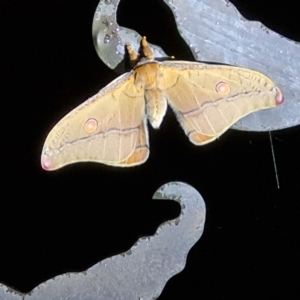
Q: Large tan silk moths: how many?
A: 1